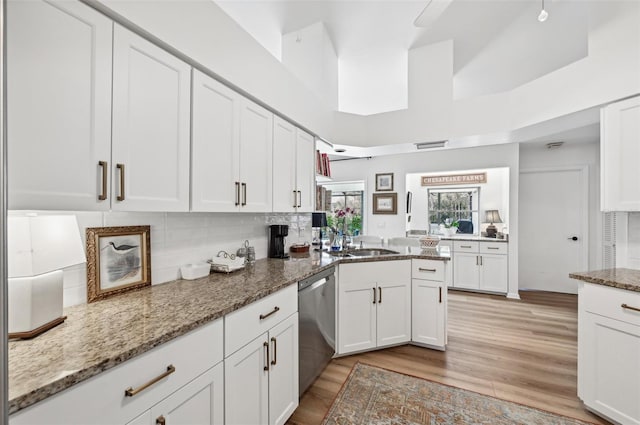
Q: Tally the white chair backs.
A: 2